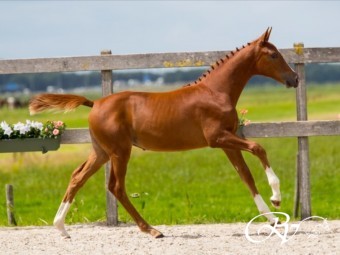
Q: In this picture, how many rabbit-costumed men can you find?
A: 0